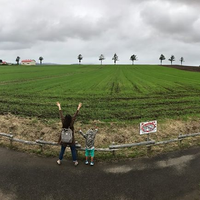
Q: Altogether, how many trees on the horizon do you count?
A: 9